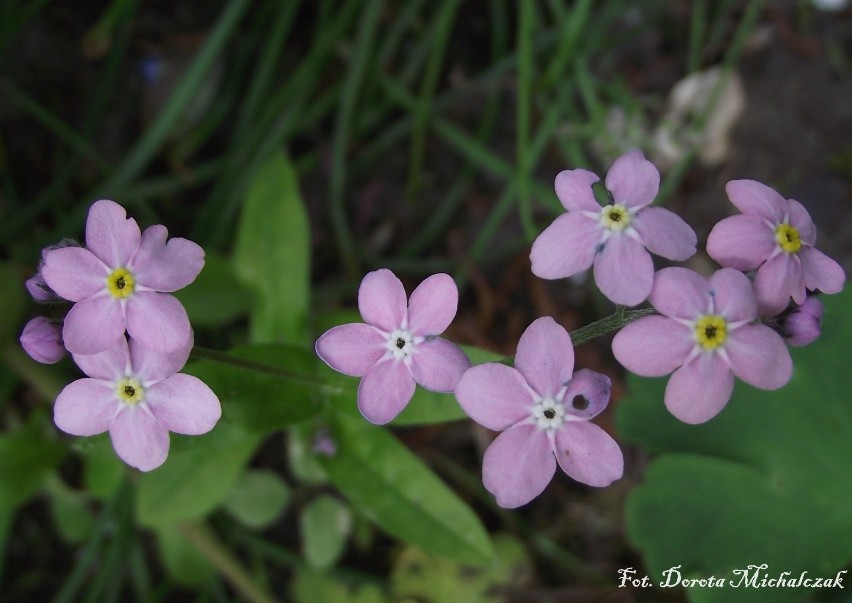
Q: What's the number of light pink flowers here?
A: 7